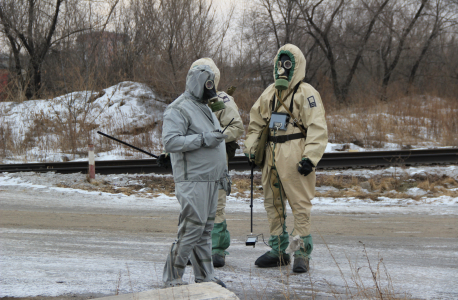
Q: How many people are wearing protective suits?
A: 3